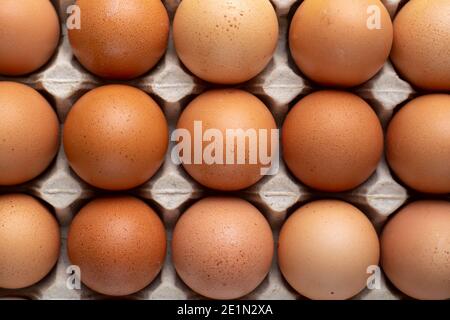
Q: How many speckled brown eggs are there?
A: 15